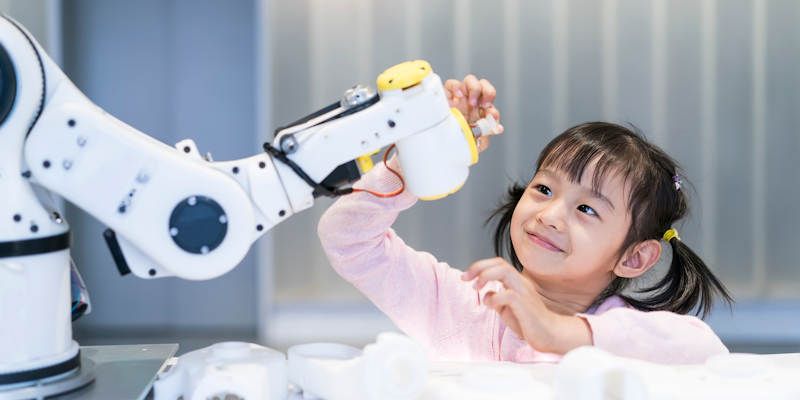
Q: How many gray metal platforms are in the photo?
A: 1